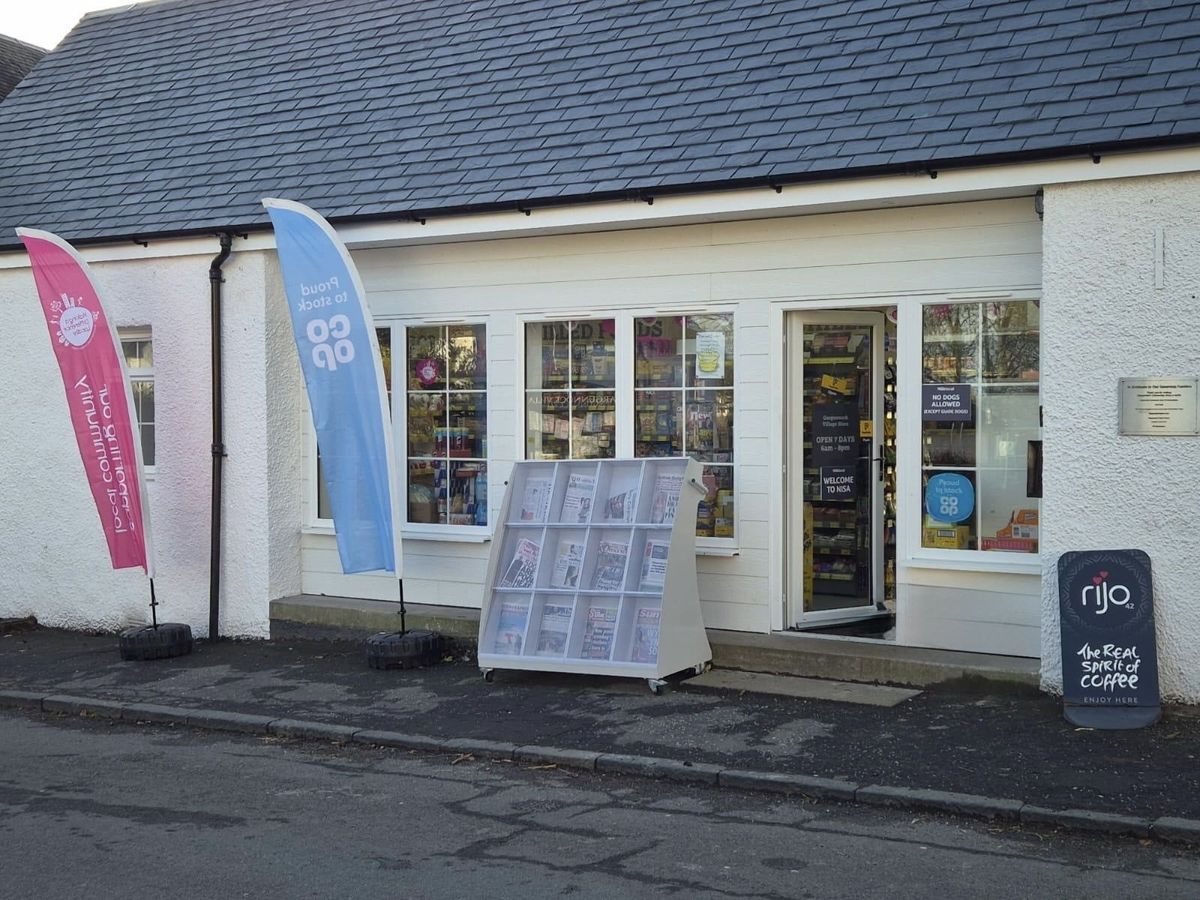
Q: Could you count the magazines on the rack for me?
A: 12